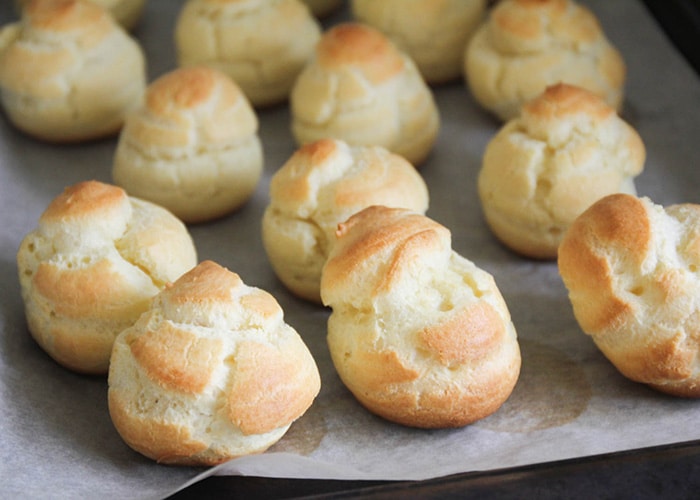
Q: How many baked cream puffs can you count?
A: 14